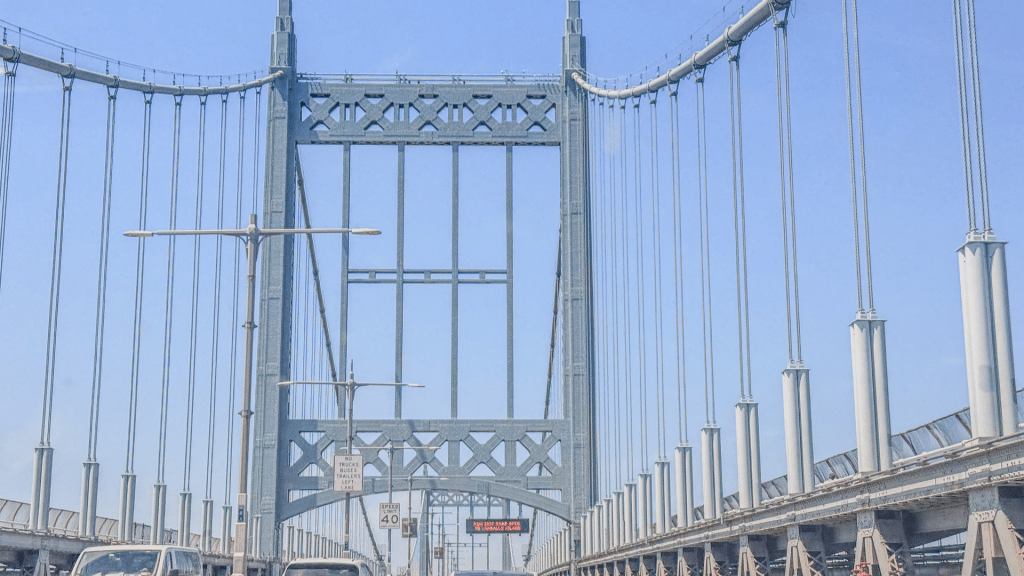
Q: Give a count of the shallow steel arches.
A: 1